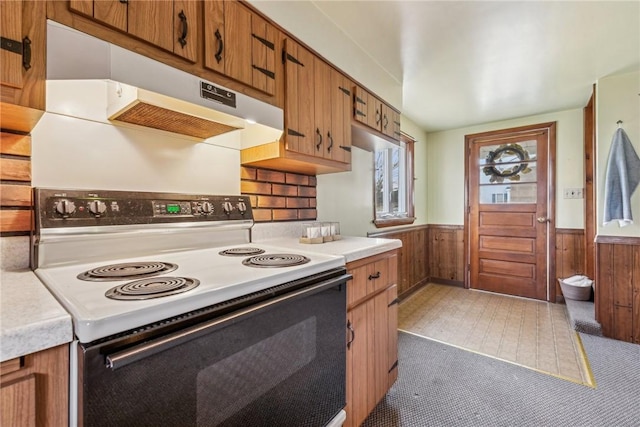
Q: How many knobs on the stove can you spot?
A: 5